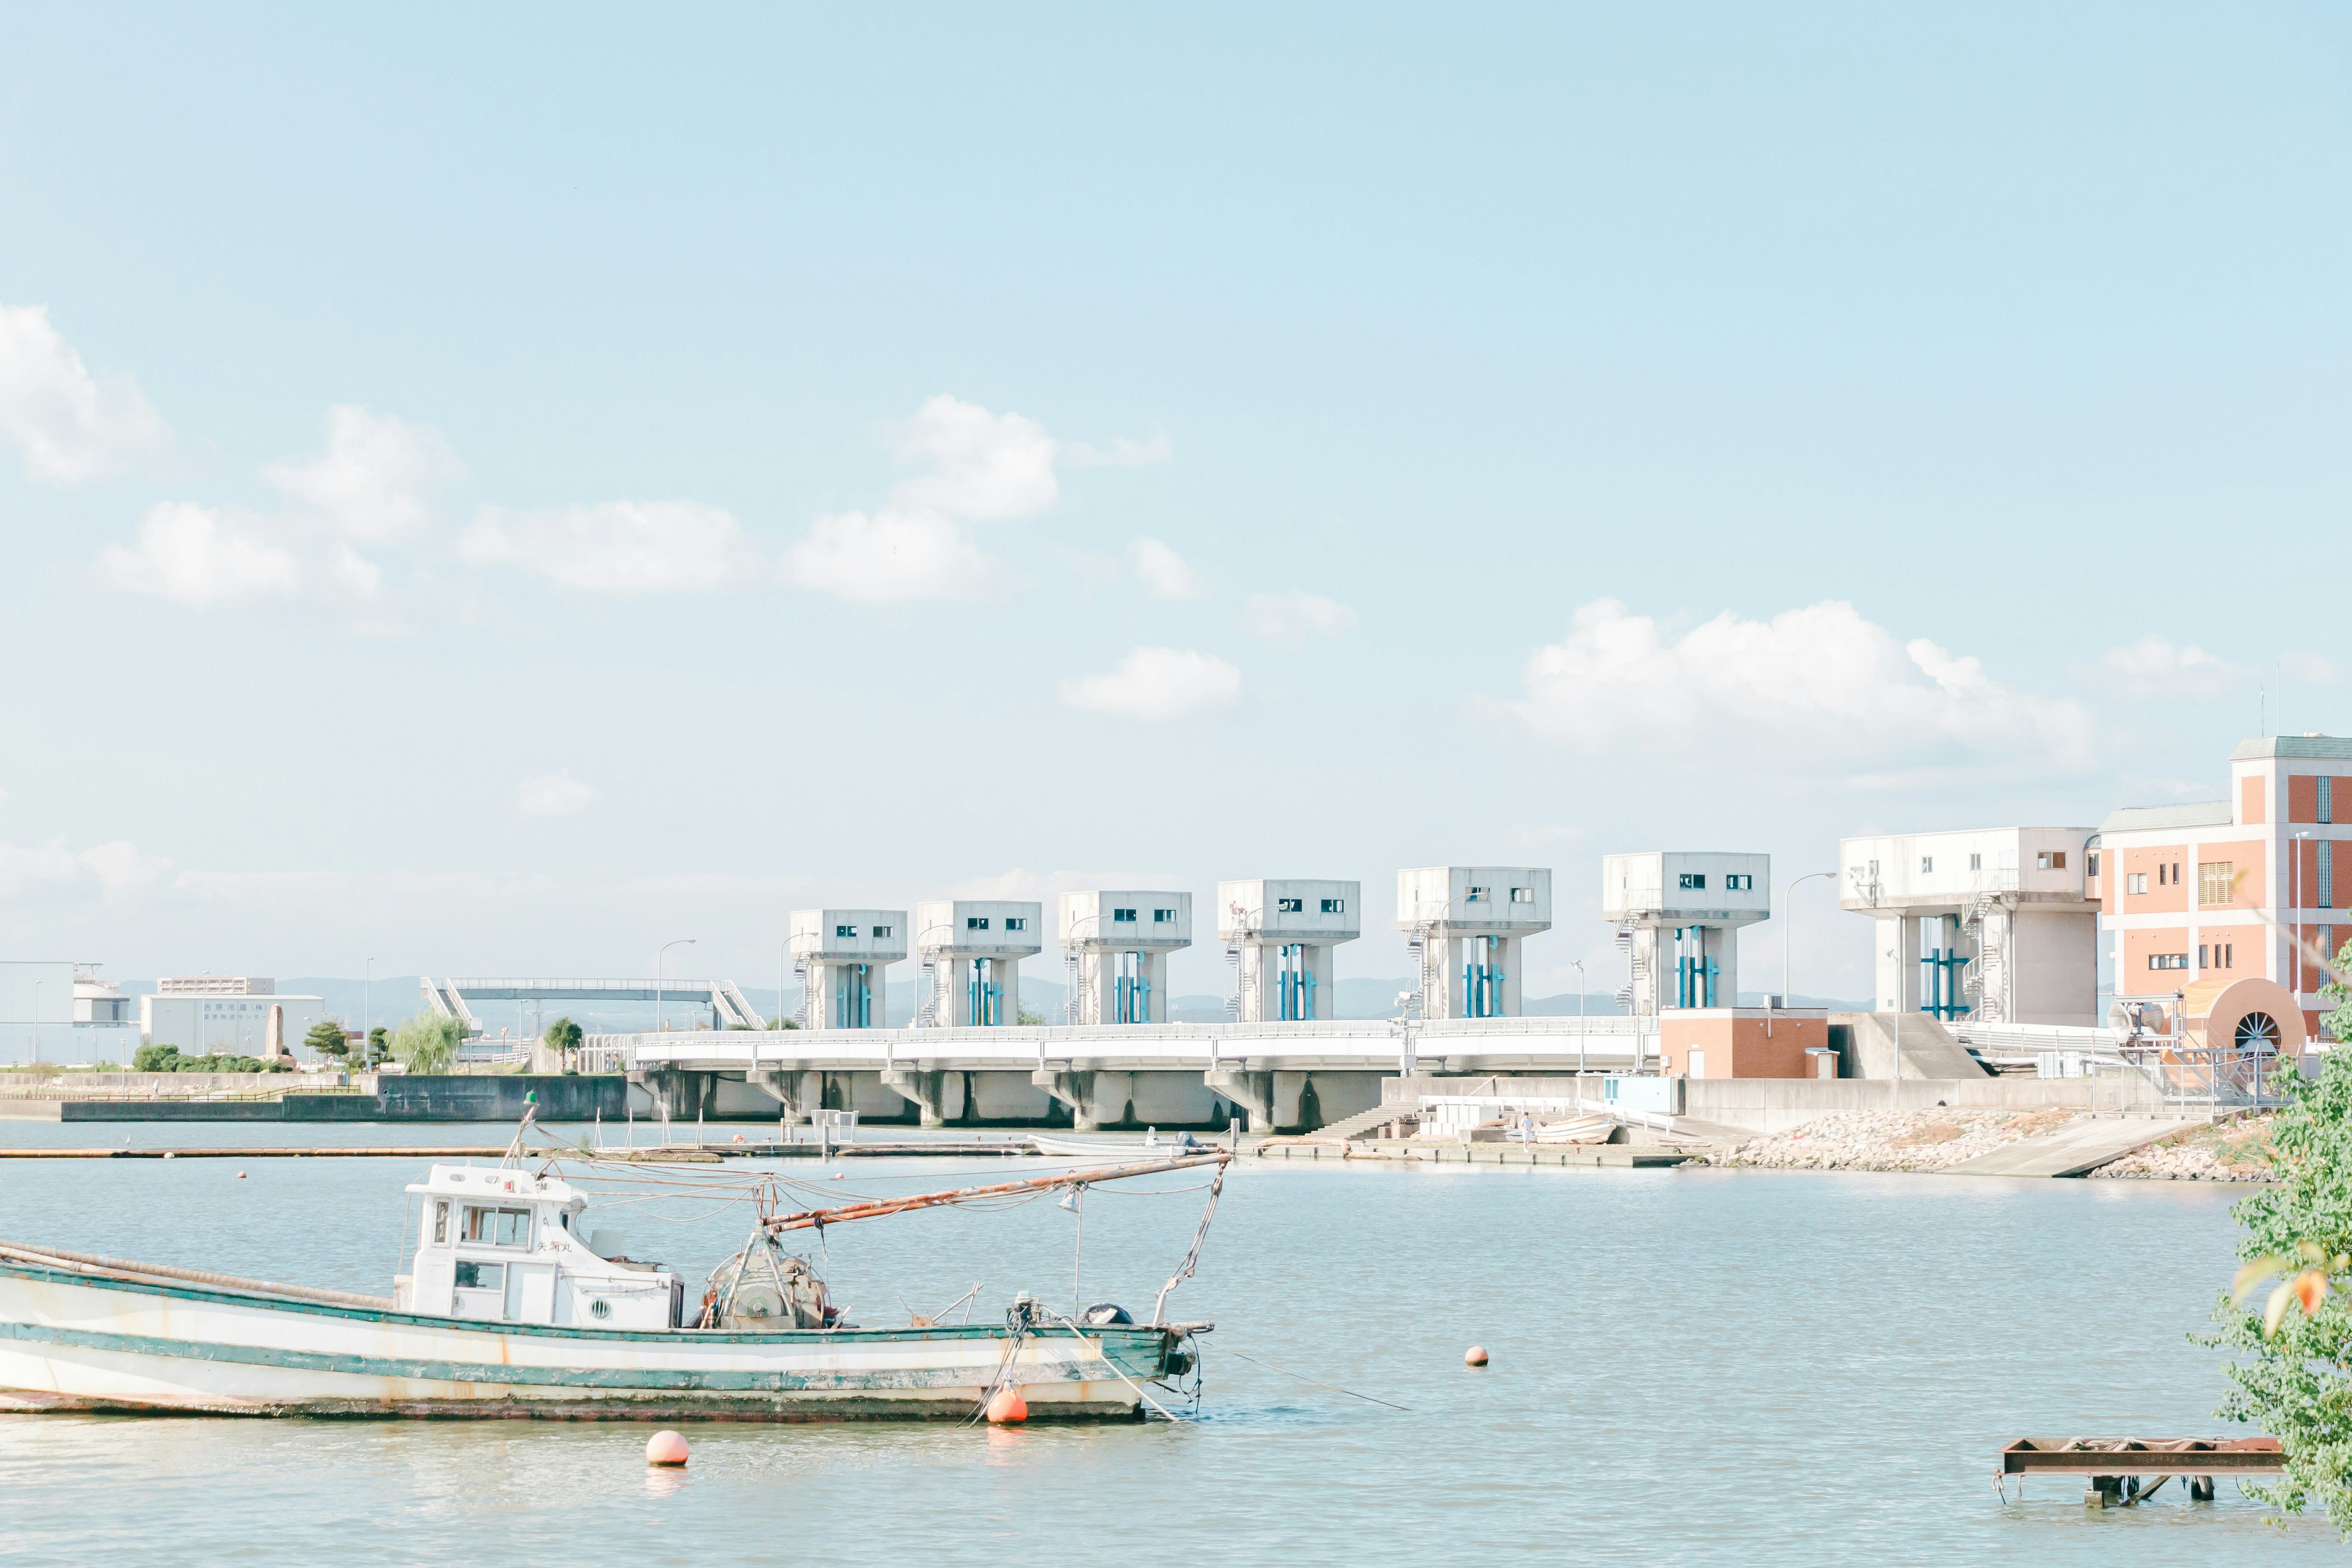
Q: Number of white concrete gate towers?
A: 7